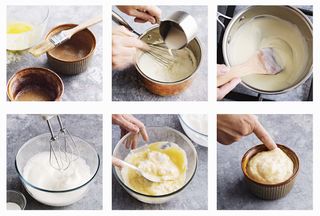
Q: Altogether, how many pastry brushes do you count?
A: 1